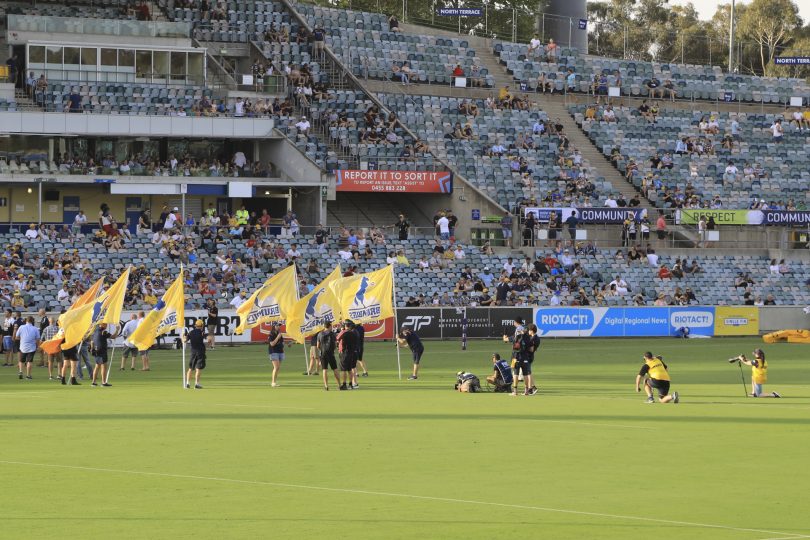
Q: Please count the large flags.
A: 6